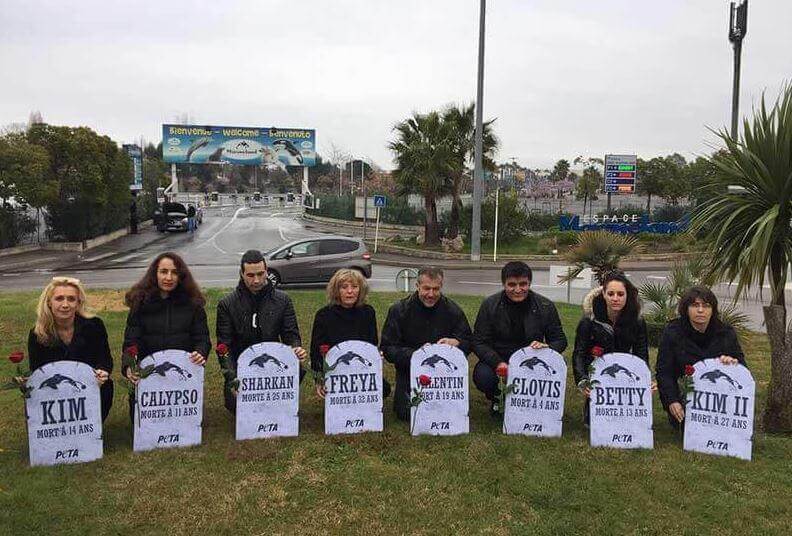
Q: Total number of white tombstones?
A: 8